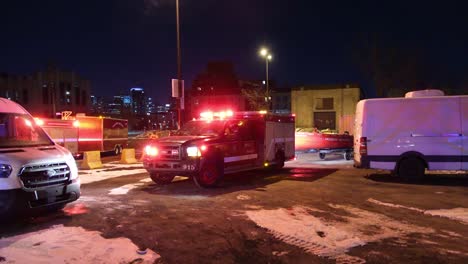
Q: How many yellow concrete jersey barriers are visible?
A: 2